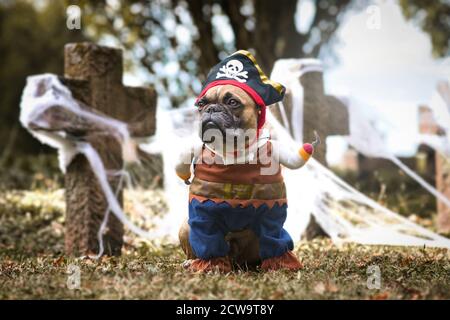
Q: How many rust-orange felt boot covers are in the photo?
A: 2